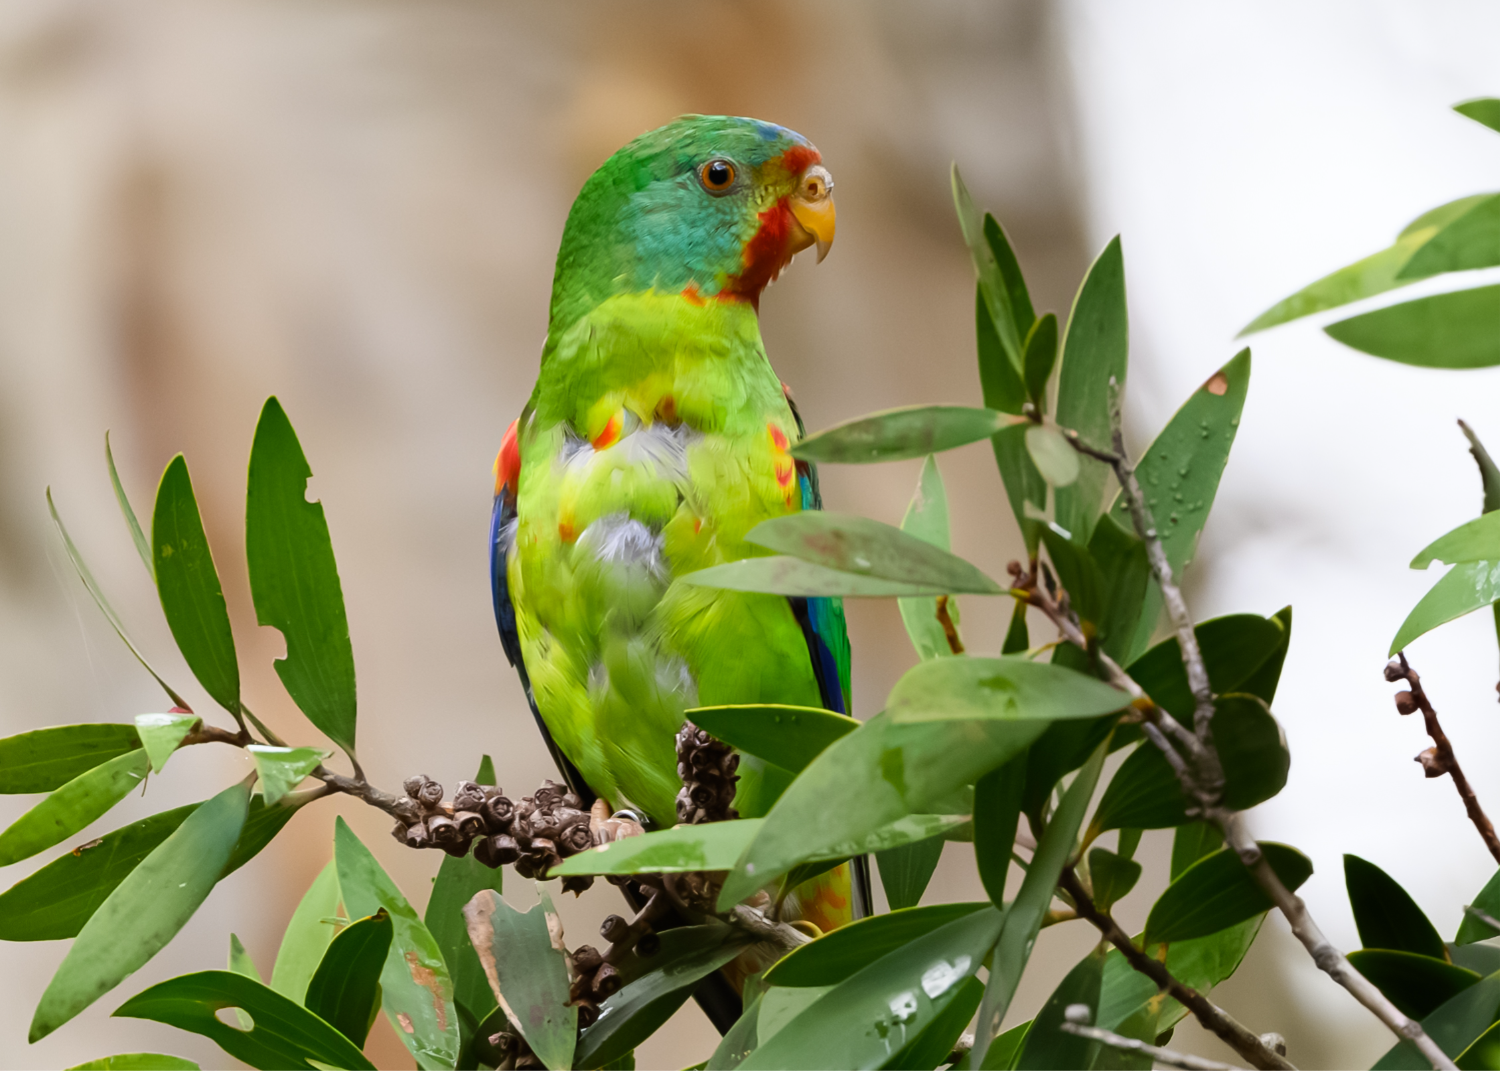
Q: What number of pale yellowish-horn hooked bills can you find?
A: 1